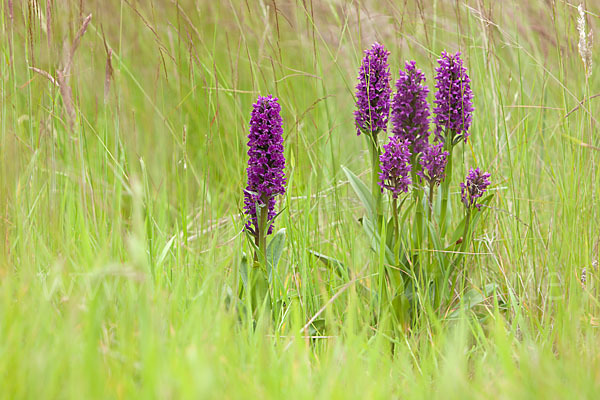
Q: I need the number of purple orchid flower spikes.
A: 7